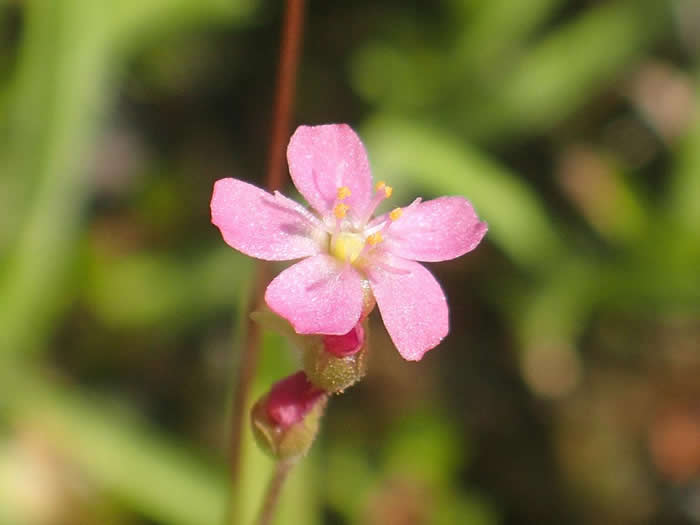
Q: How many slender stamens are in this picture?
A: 5